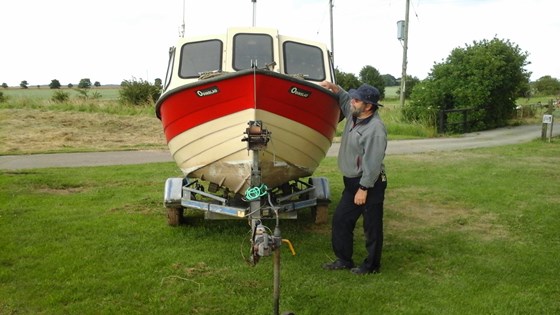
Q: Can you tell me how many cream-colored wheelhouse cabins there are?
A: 1